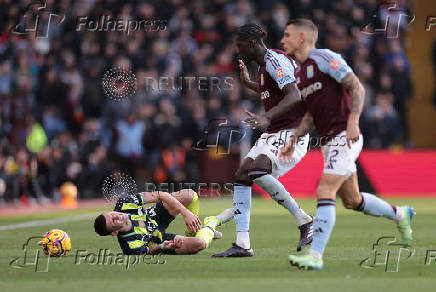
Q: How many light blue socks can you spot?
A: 4